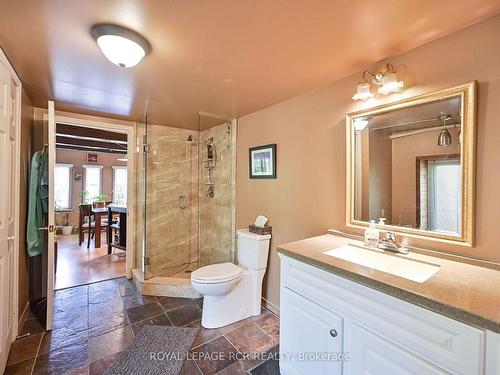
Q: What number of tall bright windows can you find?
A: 3